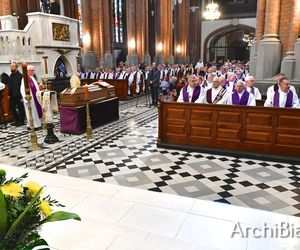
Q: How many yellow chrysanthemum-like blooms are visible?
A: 3